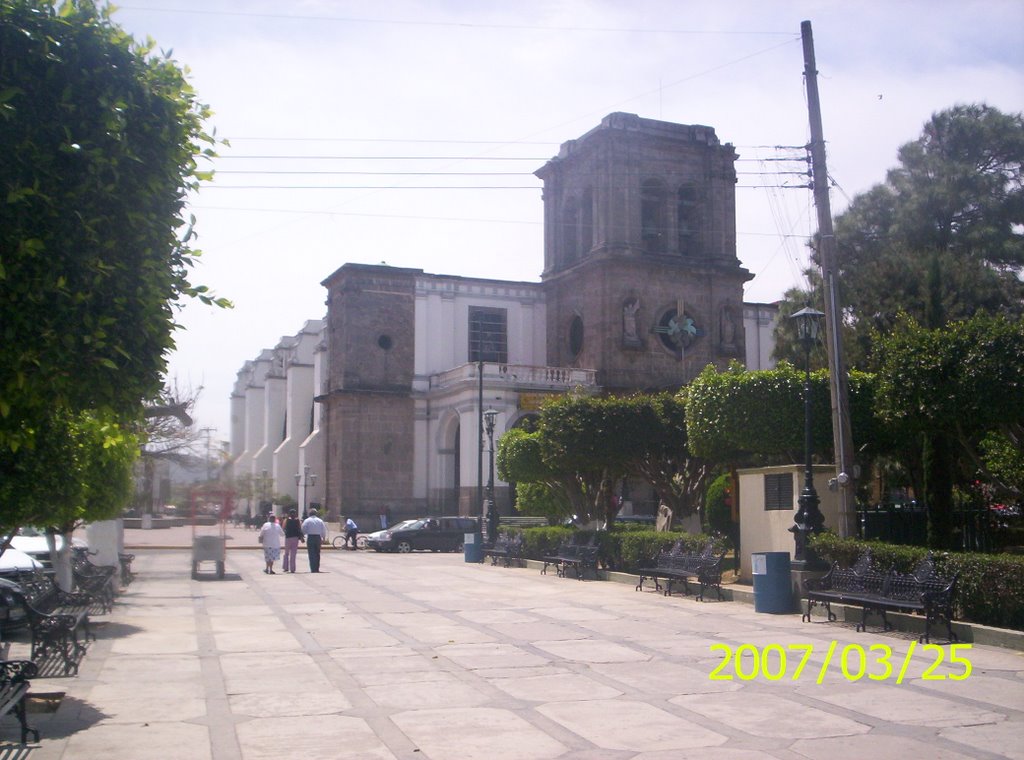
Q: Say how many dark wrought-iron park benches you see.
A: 8